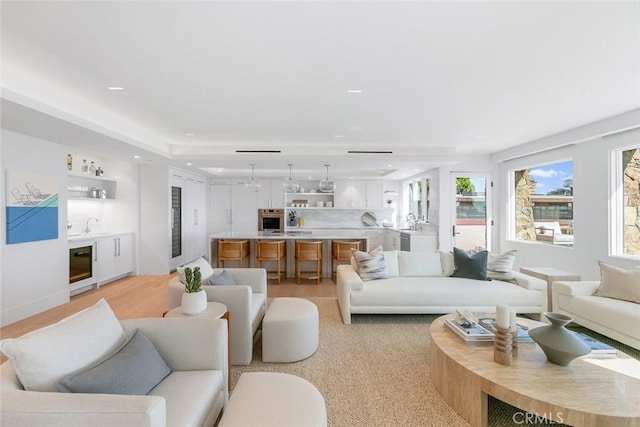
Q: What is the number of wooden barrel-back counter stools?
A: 4